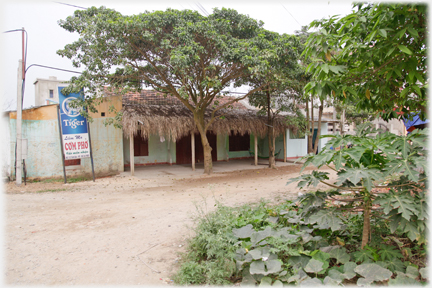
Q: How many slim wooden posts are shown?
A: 4